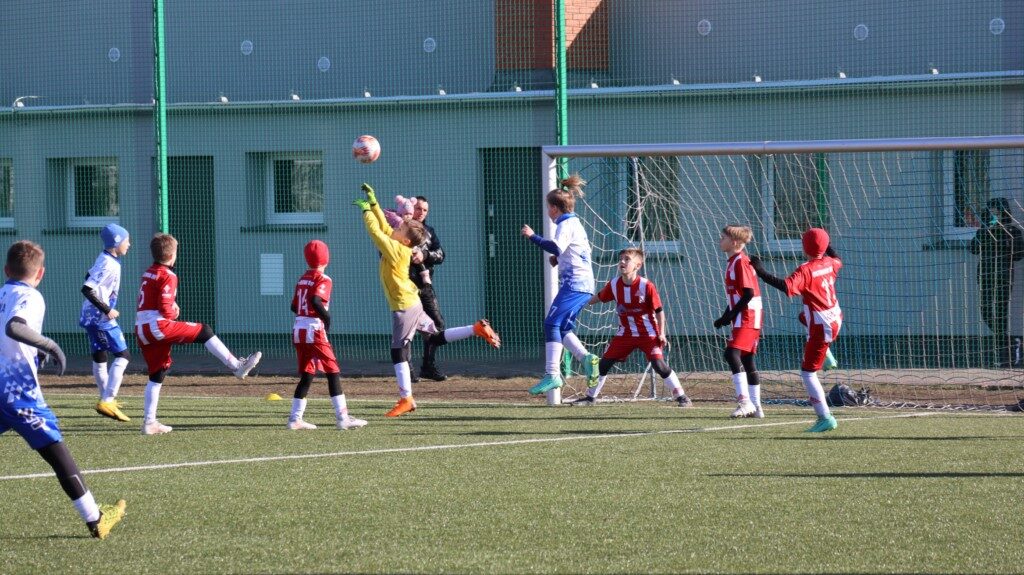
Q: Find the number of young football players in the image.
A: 9